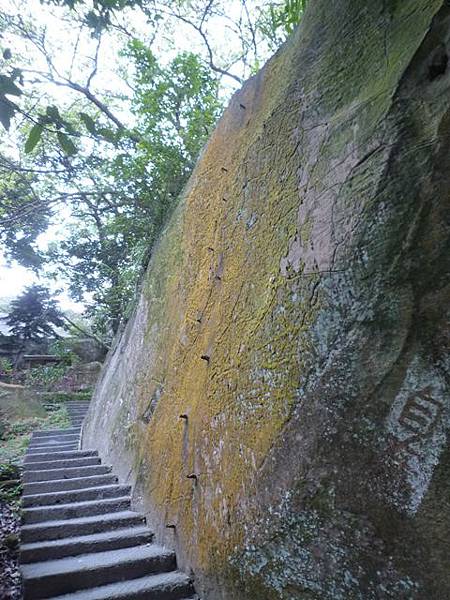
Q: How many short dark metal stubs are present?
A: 10